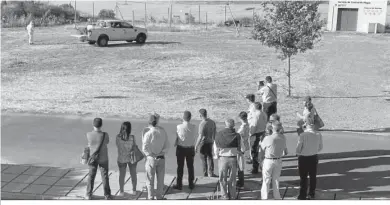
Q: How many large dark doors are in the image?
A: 1